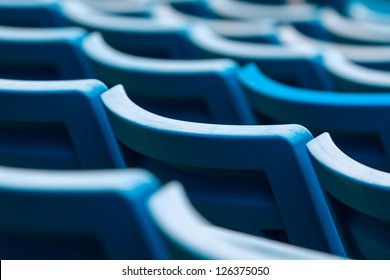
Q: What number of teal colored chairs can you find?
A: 1